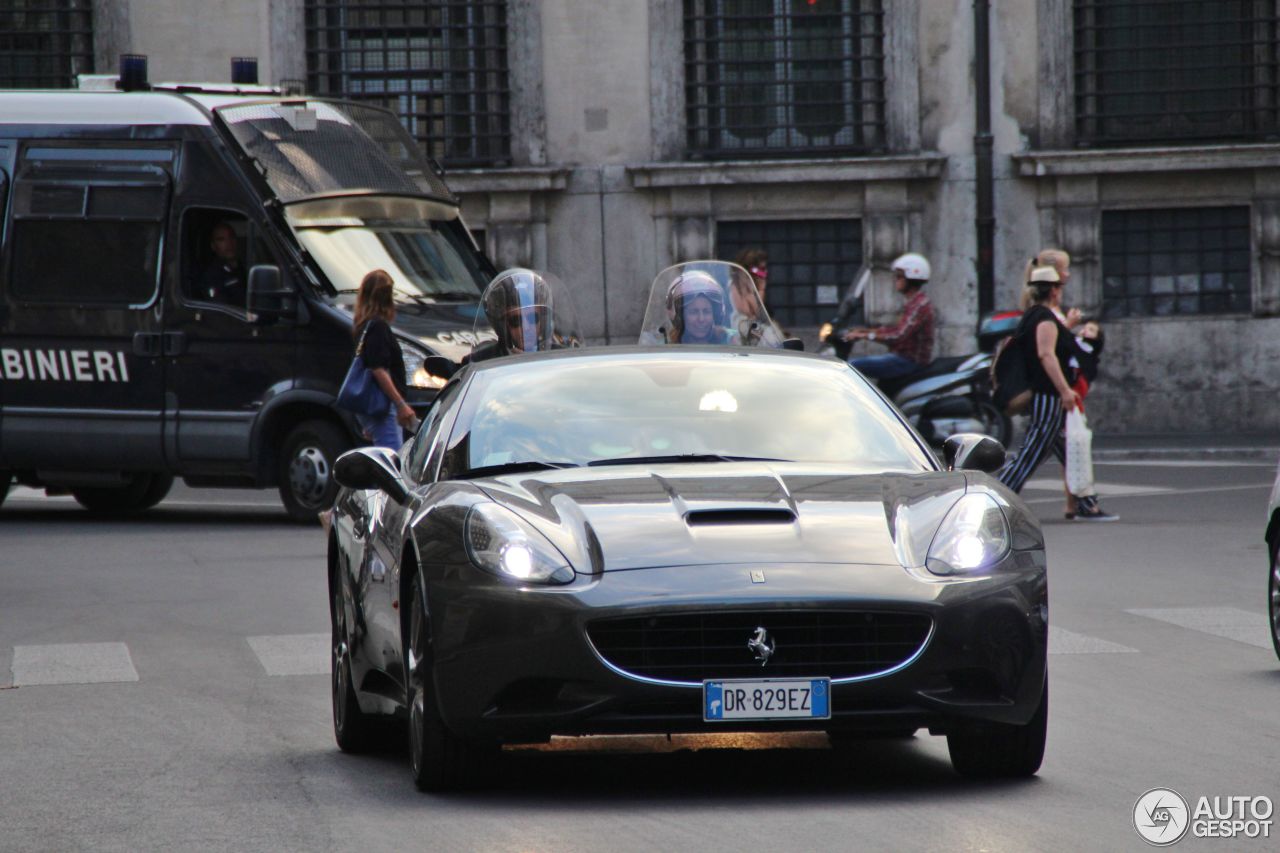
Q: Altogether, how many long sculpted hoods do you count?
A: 1